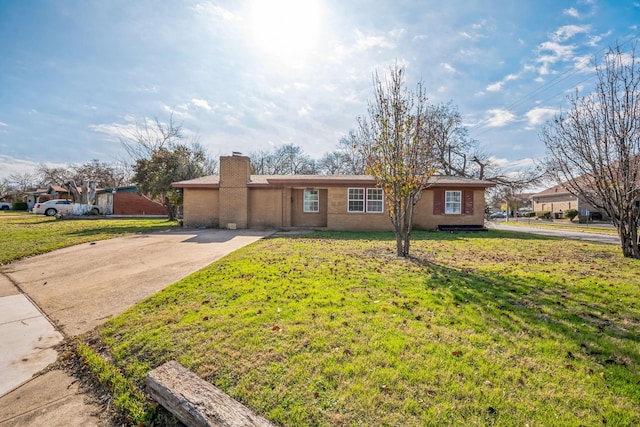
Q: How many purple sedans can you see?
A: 0